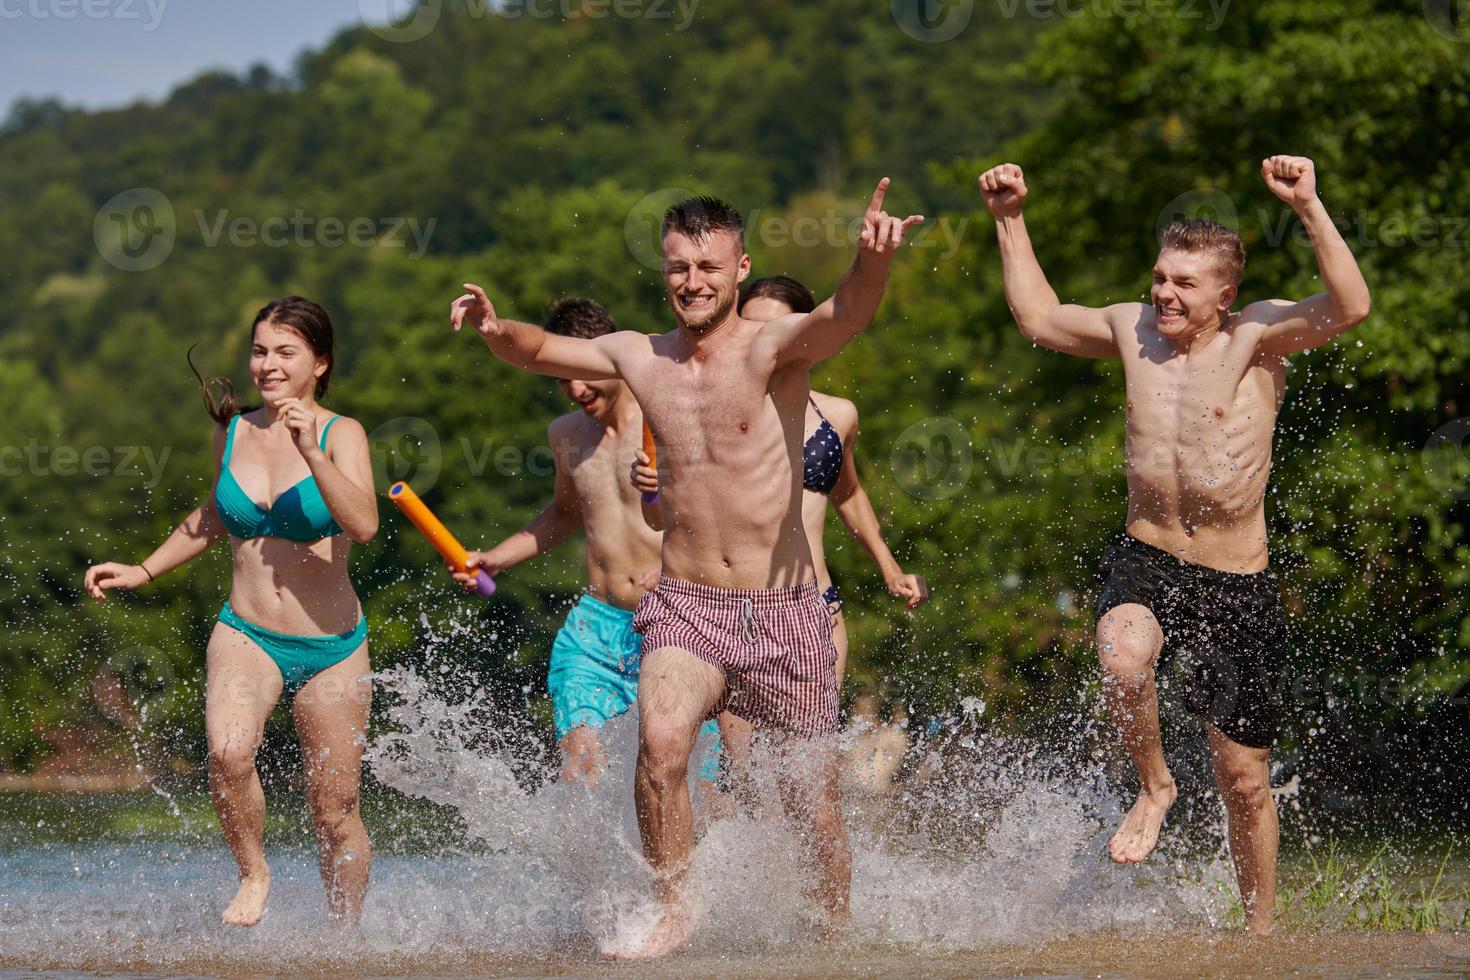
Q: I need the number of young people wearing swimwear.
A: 5